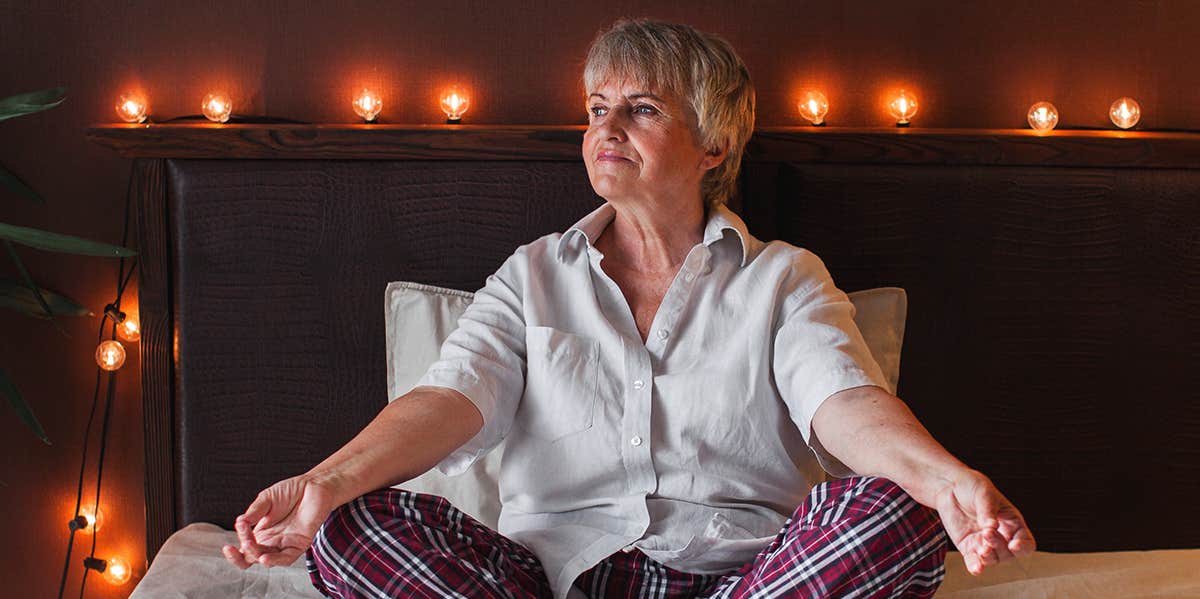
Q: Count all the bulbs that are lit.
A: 12